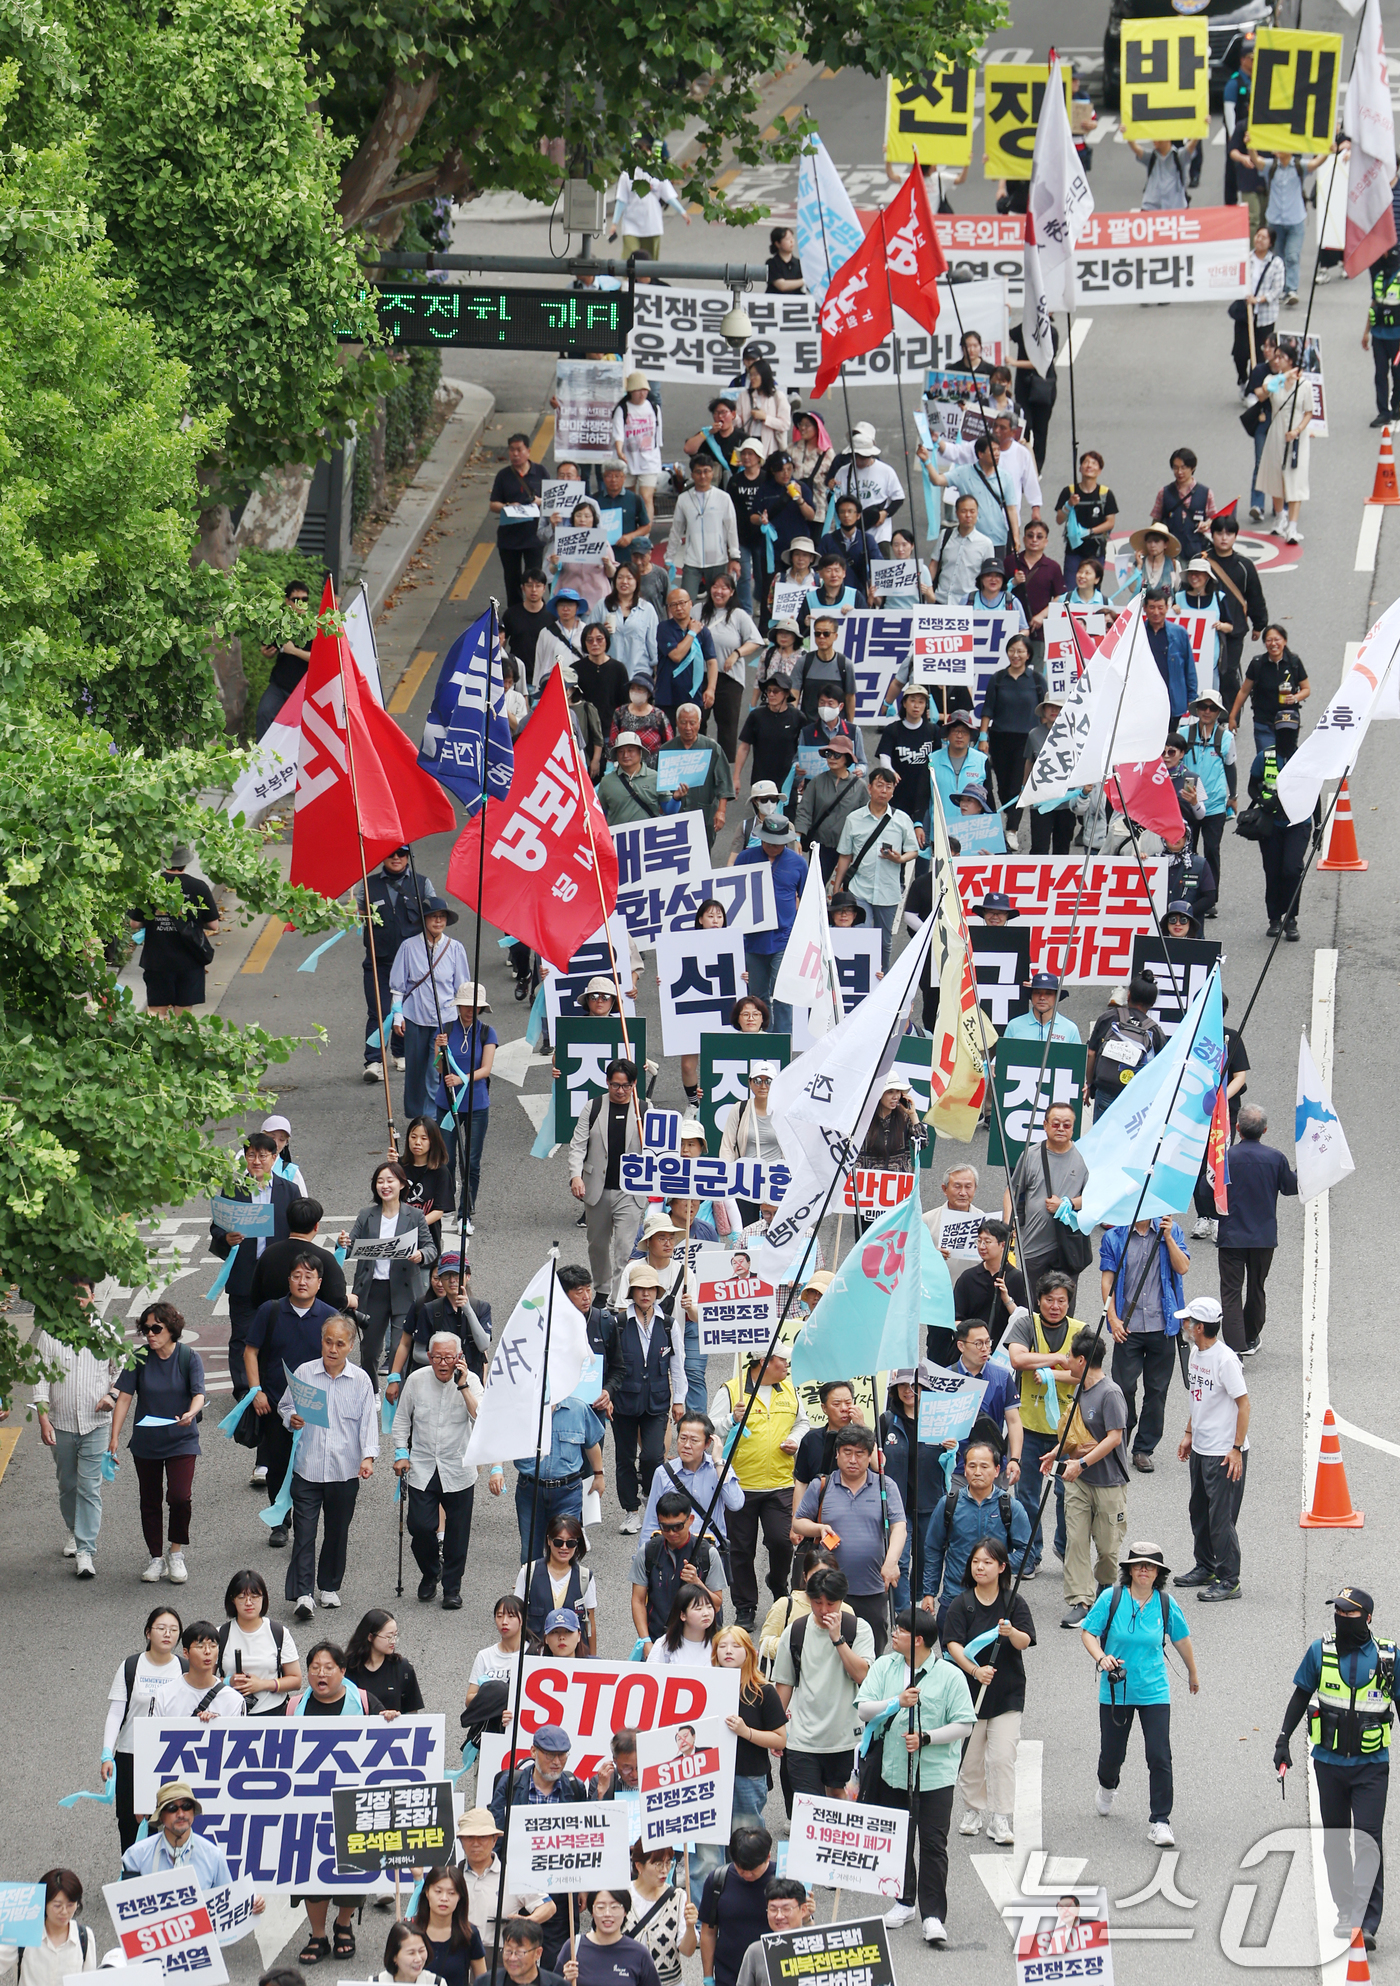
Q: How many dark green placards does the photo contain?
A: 4